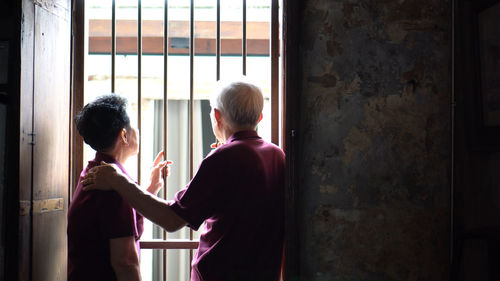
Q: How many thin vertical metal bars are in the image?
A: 6